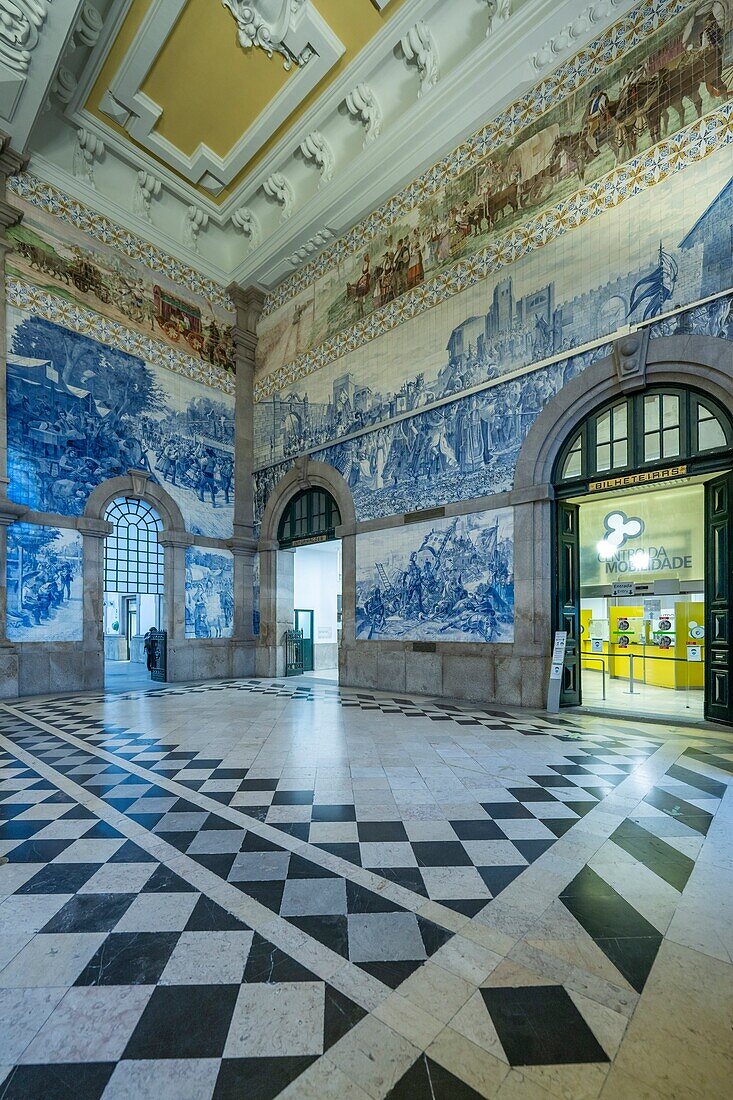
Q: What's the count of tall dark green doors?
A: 2